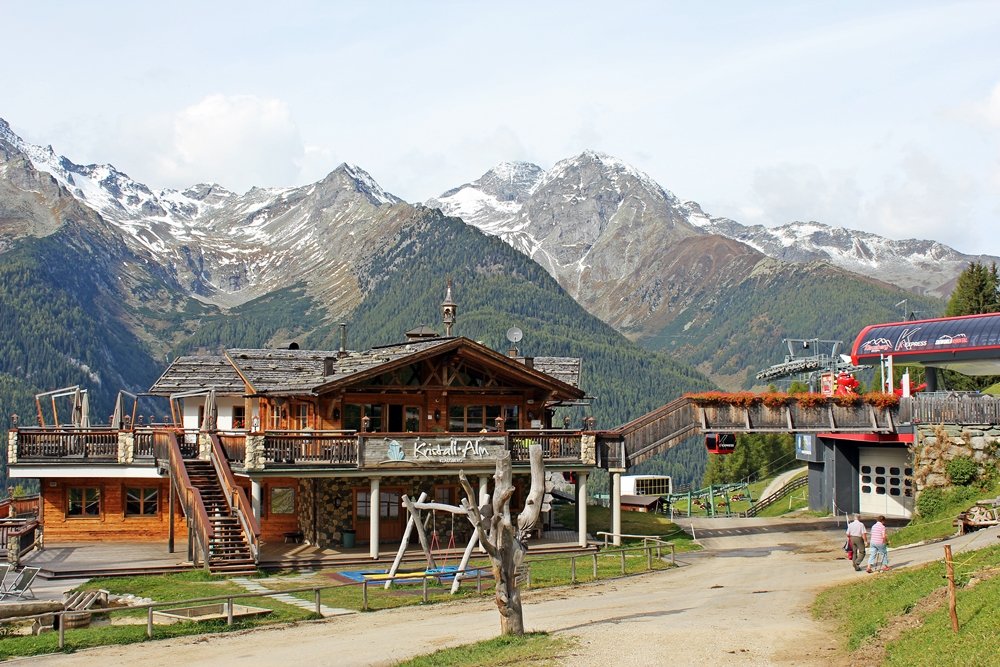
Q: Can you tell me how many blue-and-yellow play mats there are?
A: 1